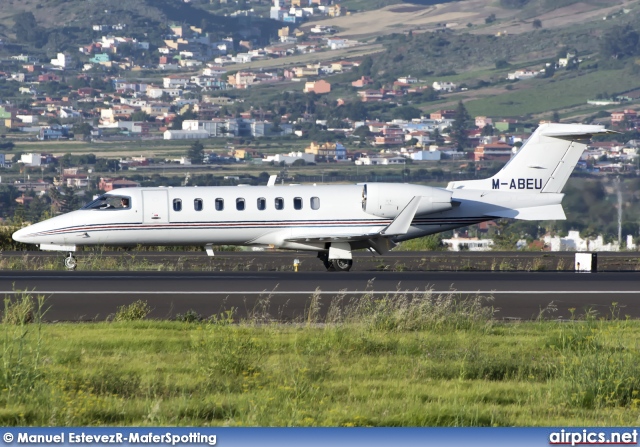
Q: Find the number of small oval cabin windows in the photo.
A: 8